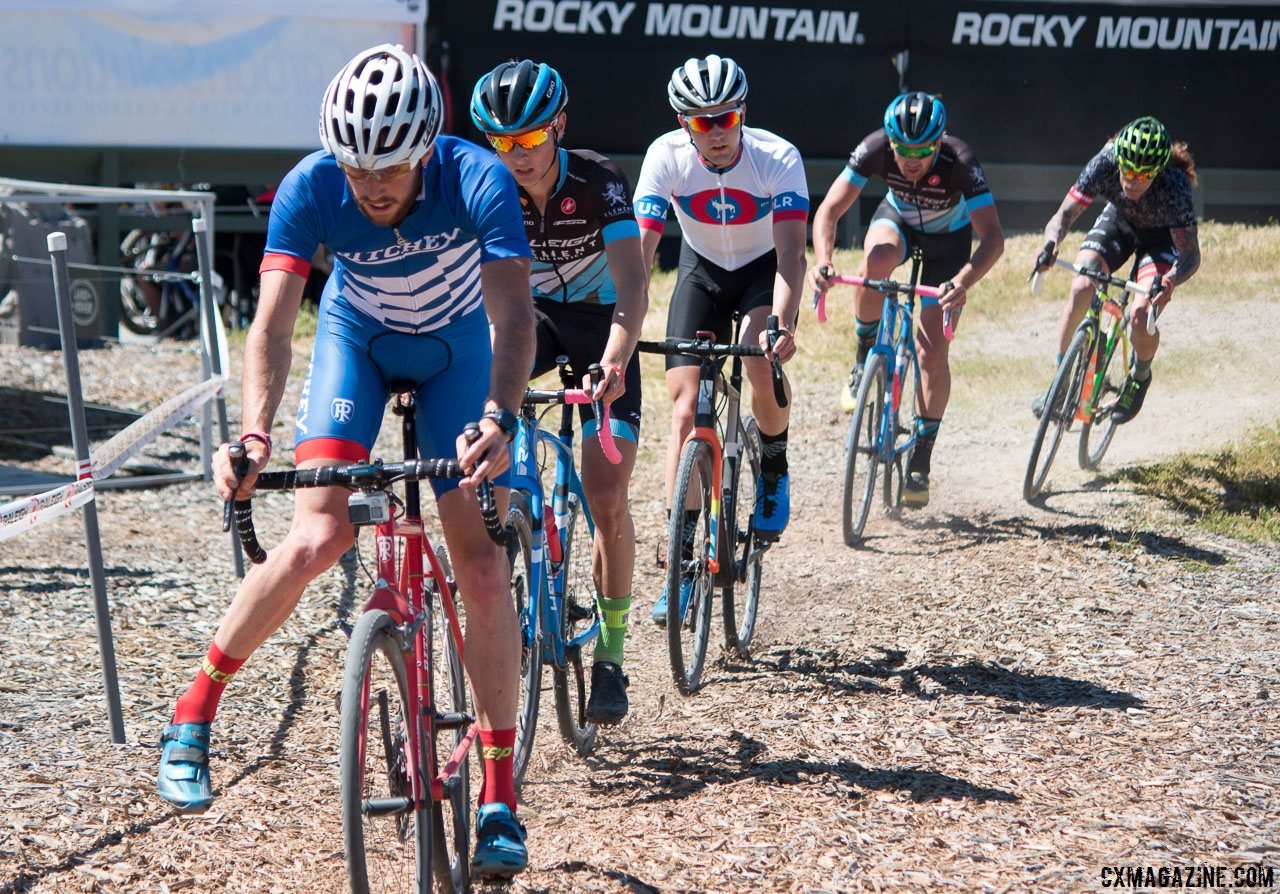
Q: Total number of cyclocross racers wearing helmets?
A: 5